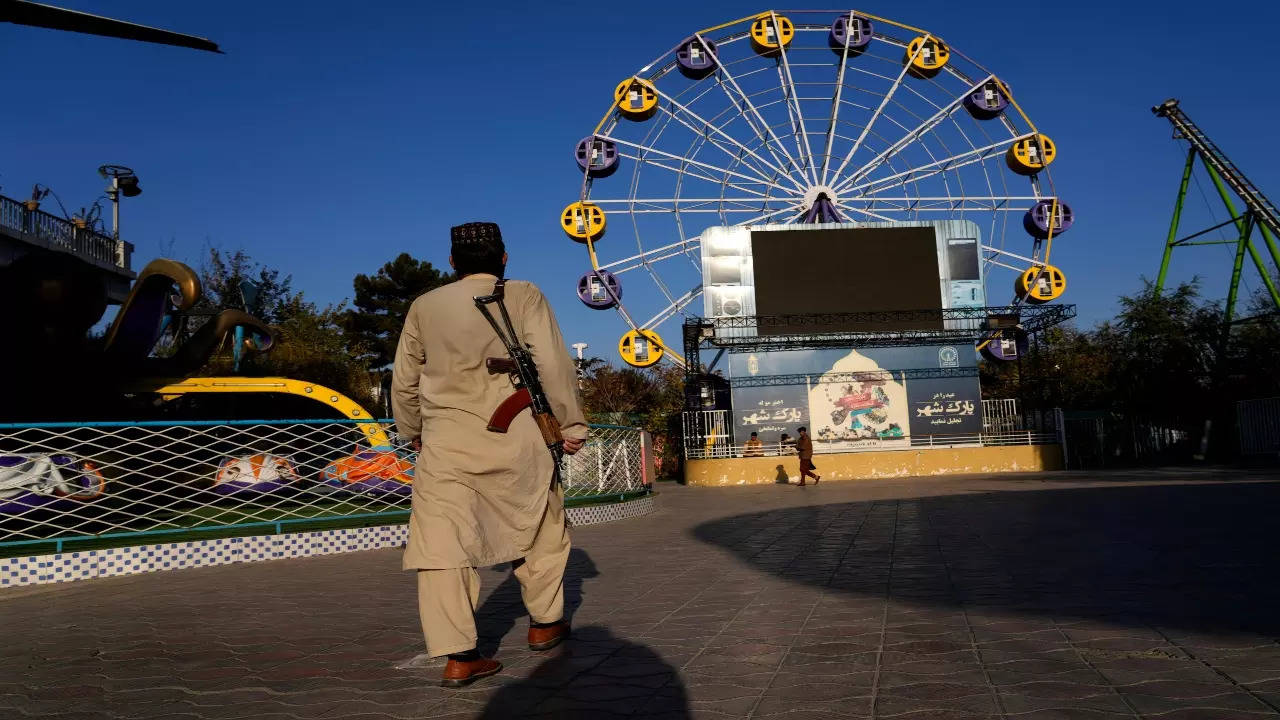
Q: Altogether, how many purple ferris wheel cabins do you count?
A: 7